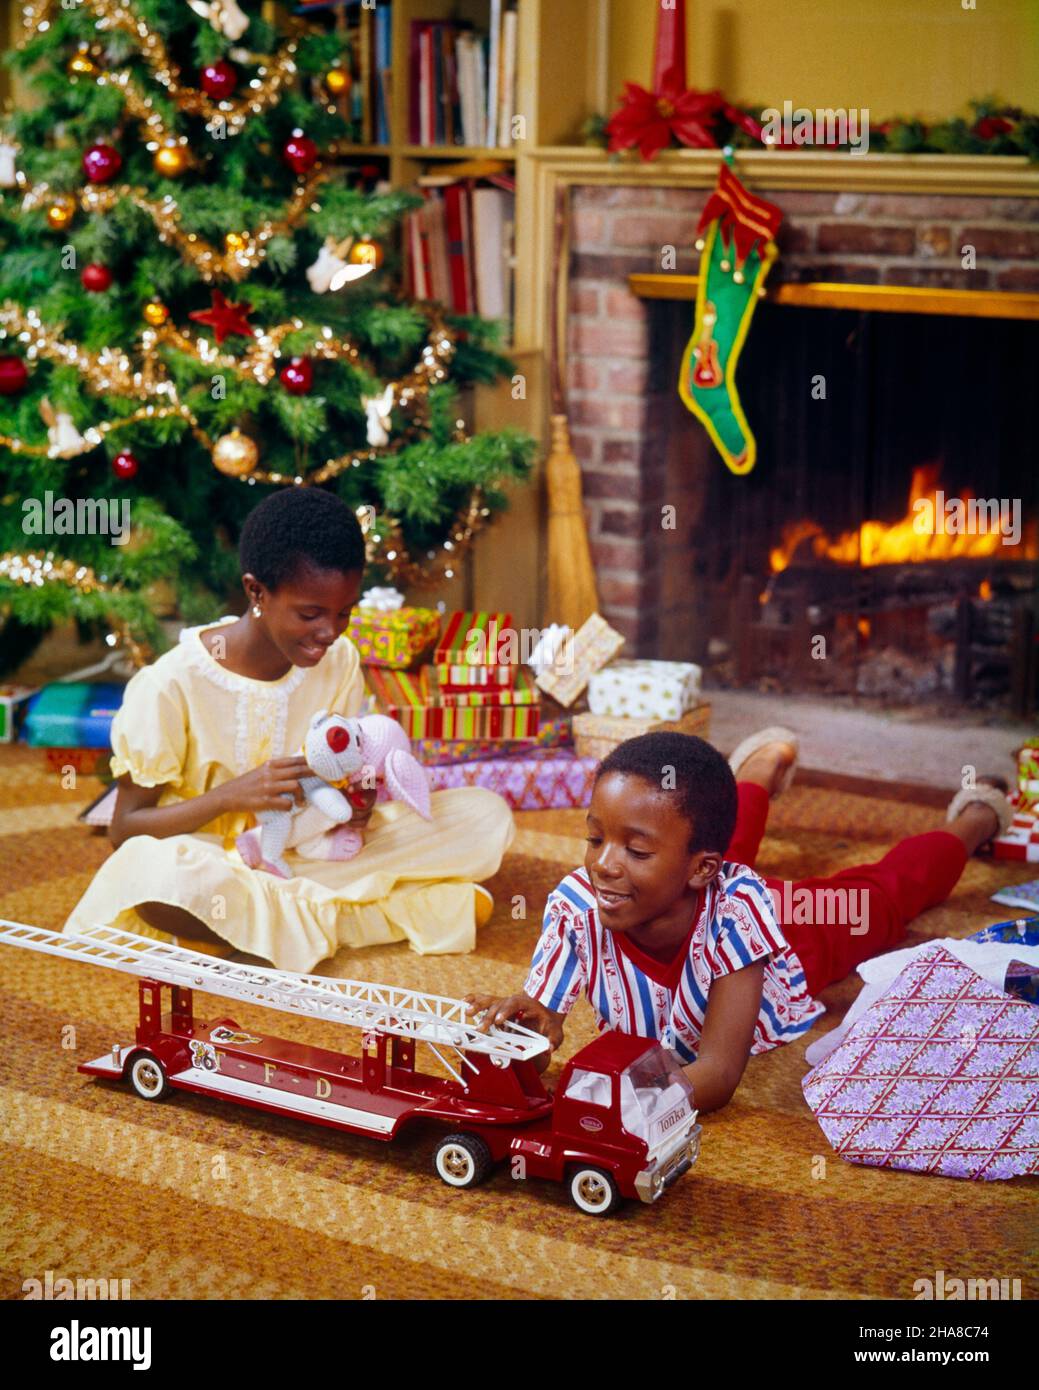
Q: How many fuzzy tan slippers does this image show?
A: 2